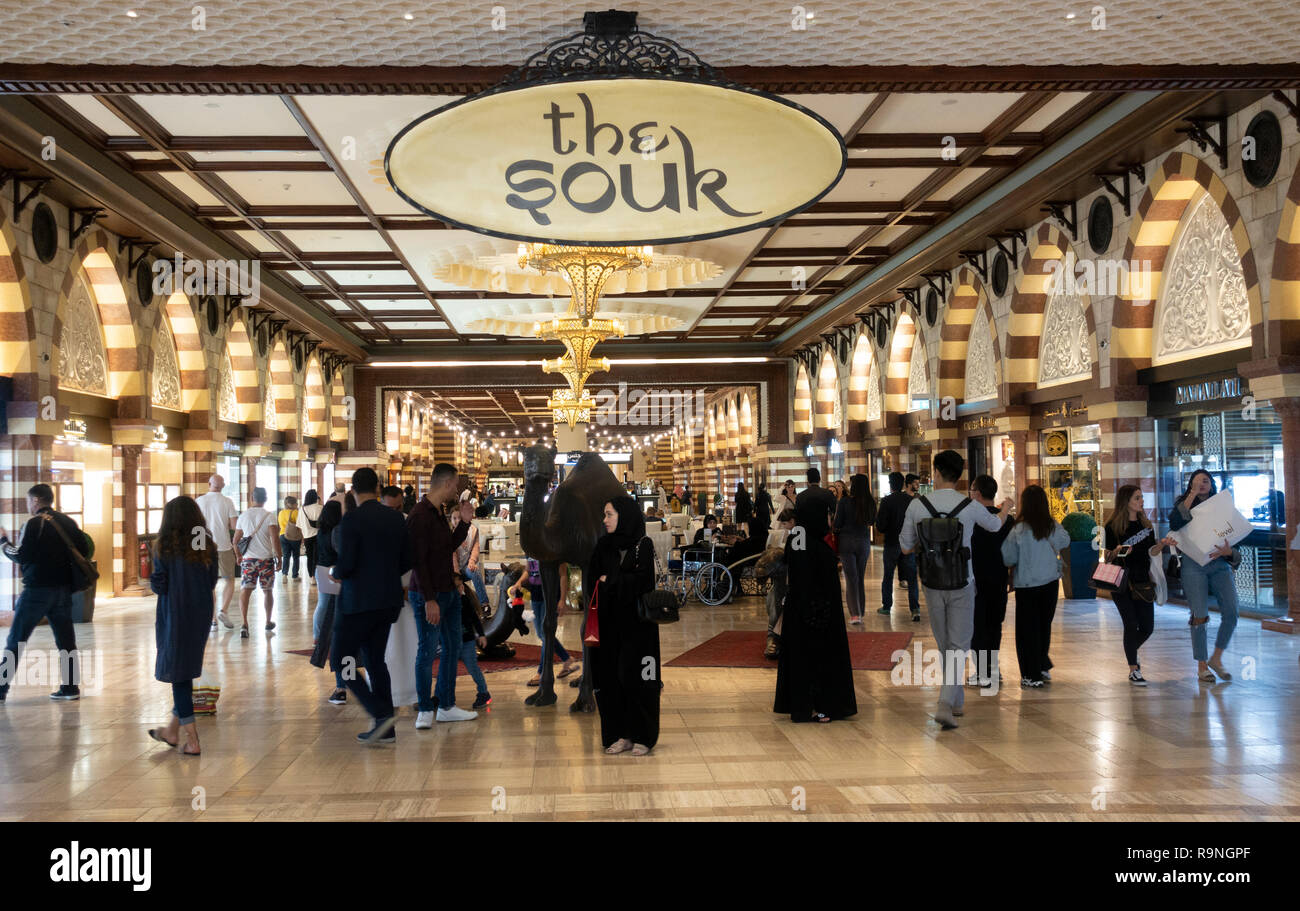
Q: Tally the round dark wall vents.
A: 13